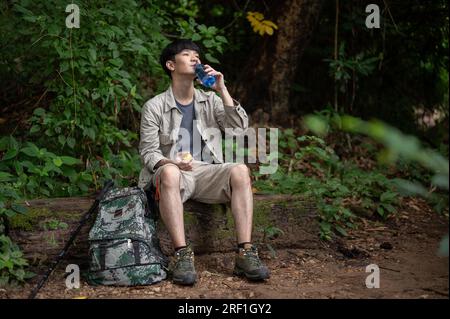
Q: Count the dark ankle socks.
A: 2